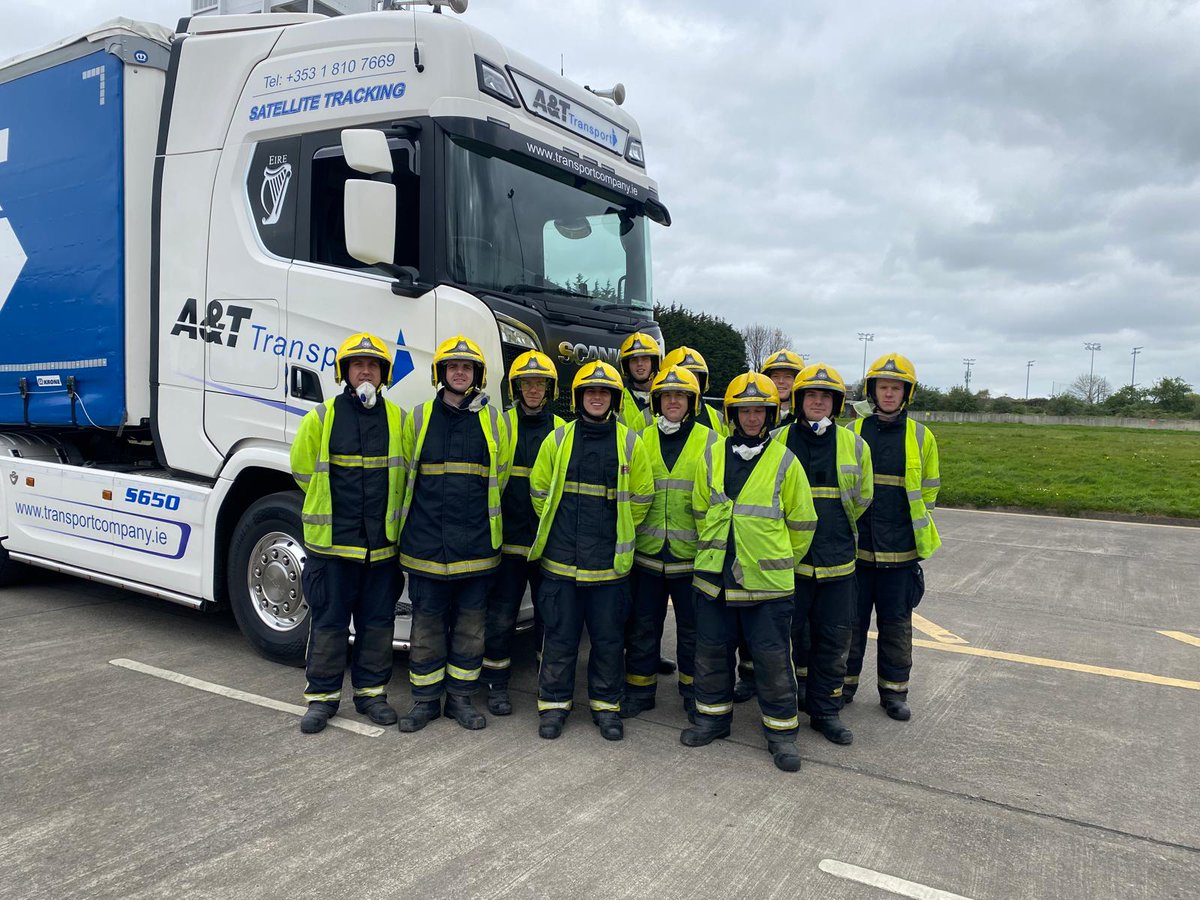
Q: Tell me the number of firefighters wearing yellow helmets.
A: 11